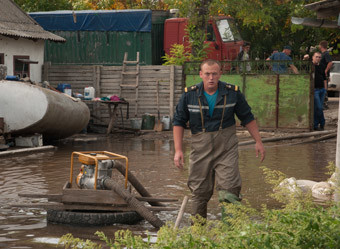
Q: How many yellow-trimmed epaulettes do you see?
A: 2